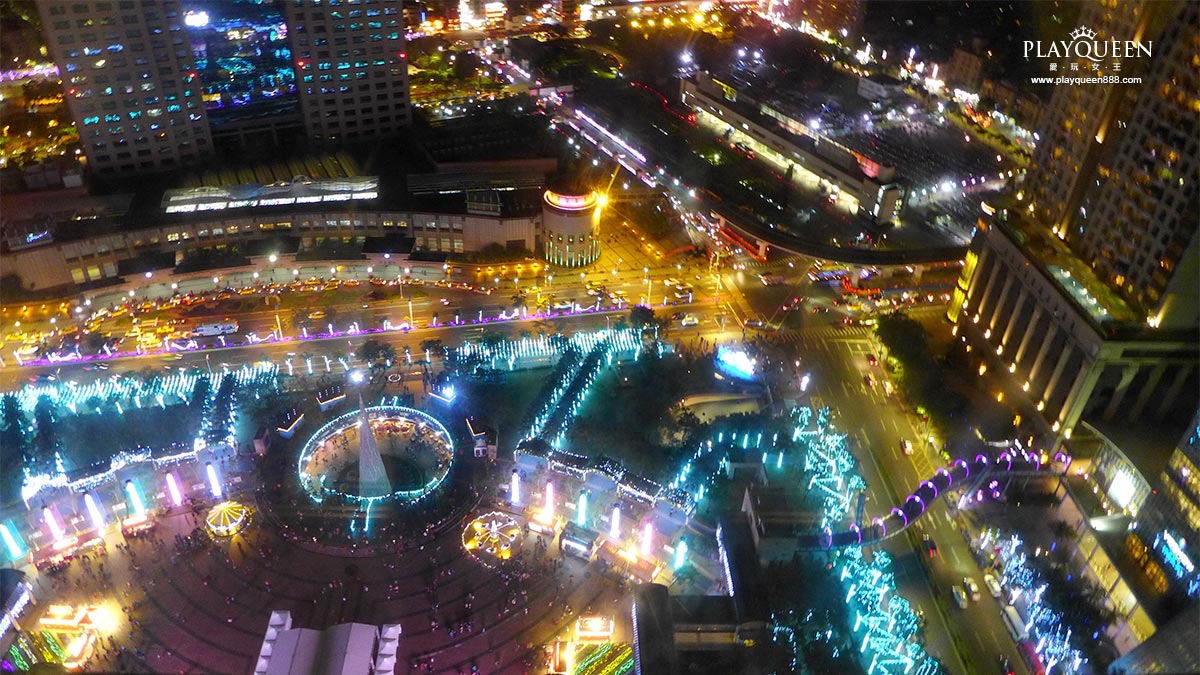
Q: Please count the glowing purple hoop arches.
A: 12